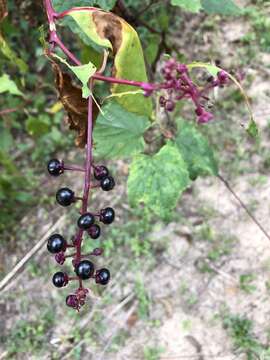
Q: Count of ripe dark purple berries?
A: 11